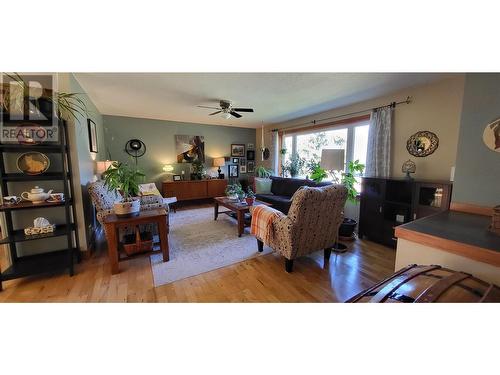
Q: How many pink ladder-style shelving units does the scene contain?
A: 0